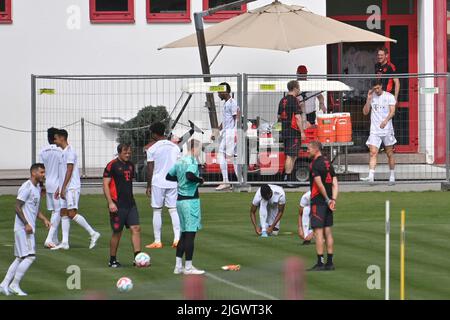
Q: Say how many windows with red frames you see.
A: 4